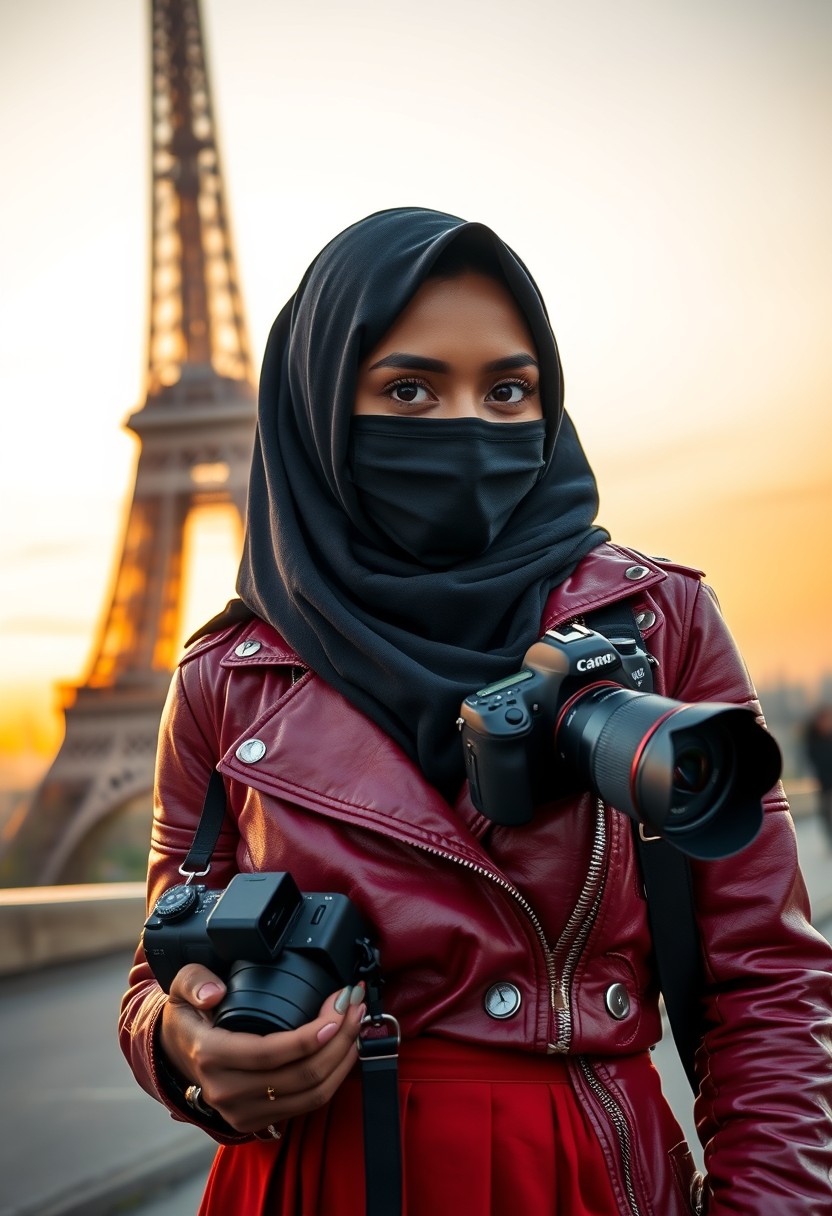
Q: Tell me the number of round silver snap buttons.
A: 6